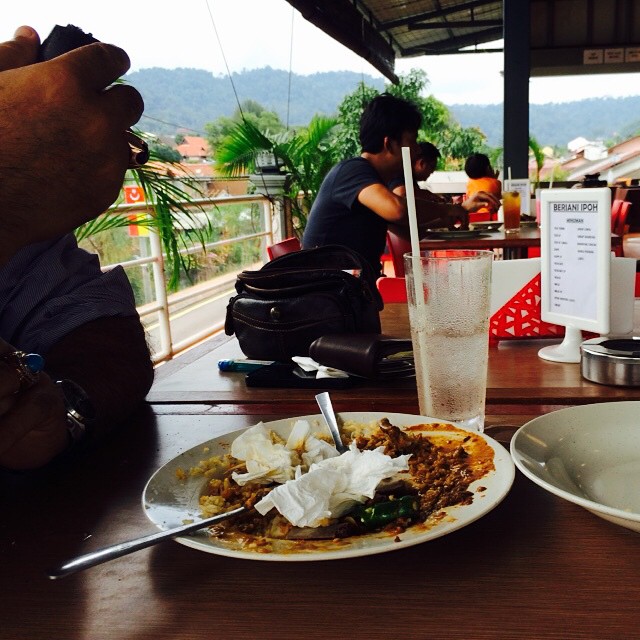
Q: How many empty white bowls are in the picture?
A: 1